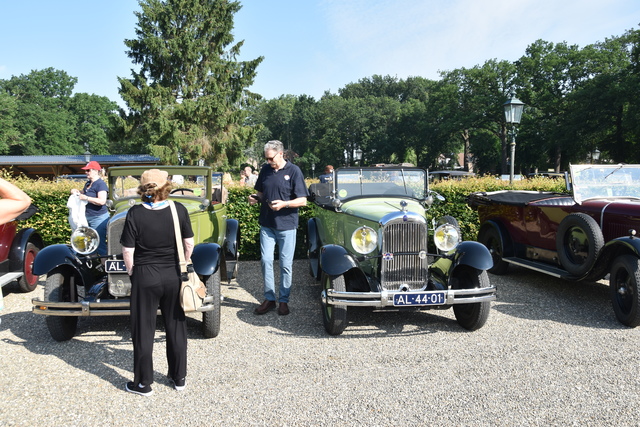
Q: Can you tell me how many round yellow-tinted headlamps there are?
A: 3